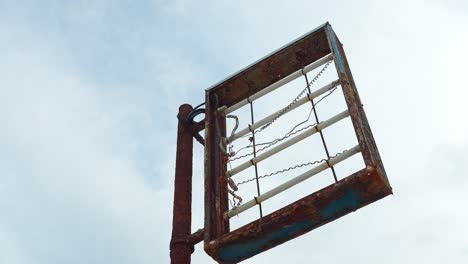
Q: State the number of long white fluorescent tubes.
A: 4